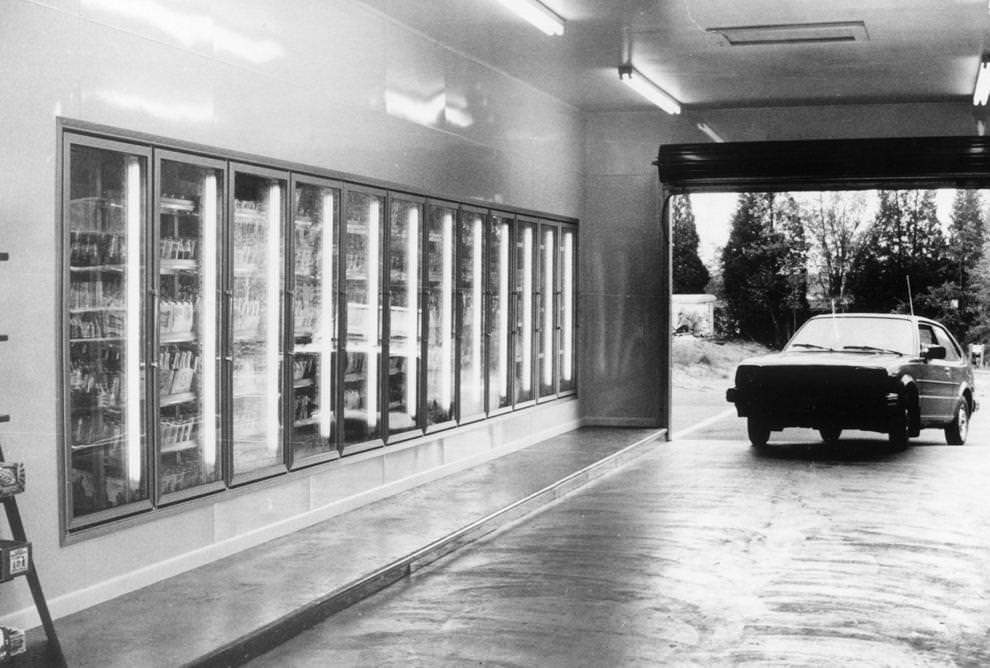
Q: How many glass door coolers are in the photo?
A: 12